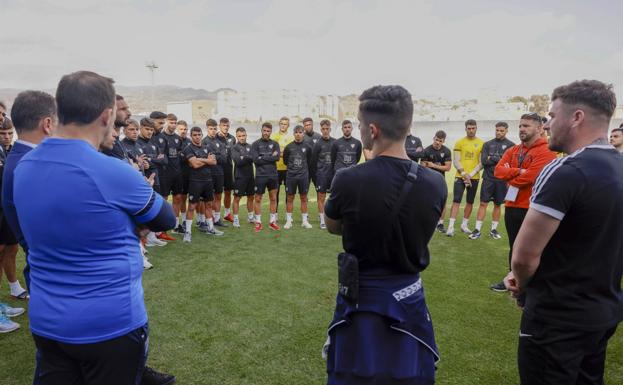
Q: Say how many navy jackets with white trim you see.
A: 1